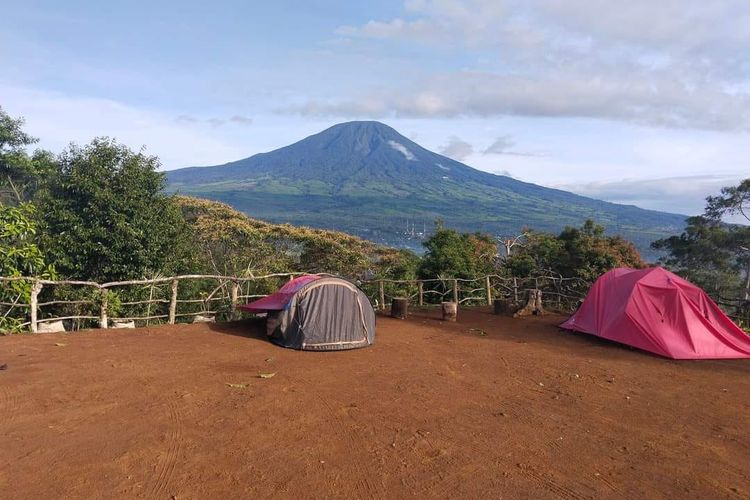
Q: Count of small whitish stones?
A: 3